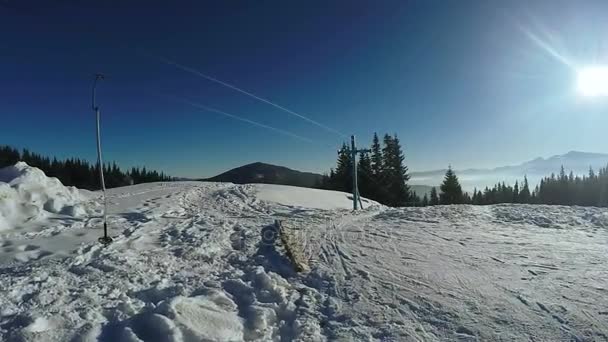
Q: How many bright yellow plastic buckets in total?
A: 0